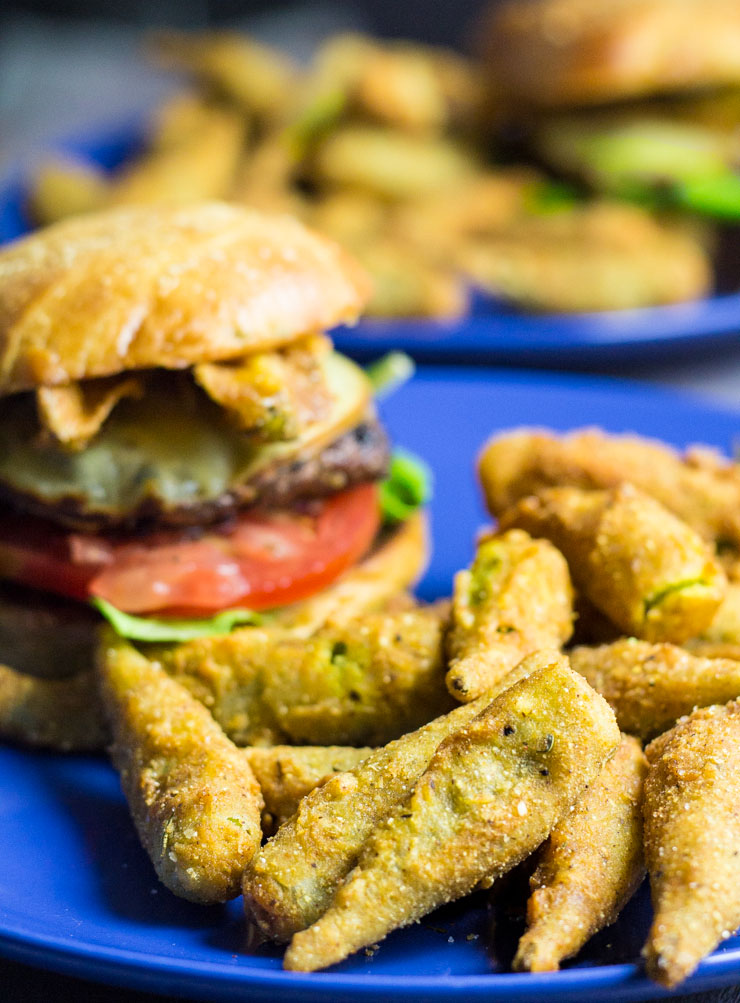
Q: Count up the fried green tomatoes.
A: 0